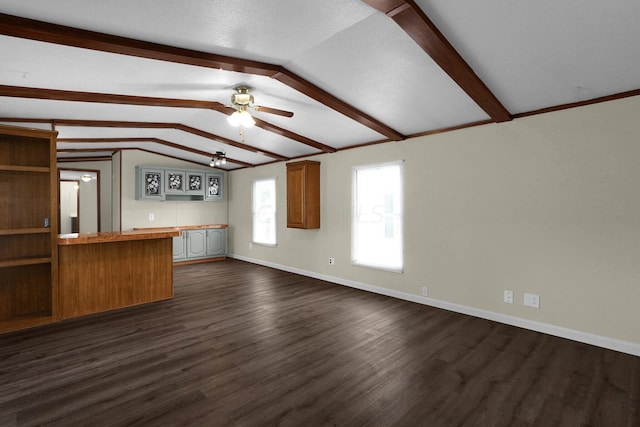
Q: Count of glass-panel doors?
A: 4